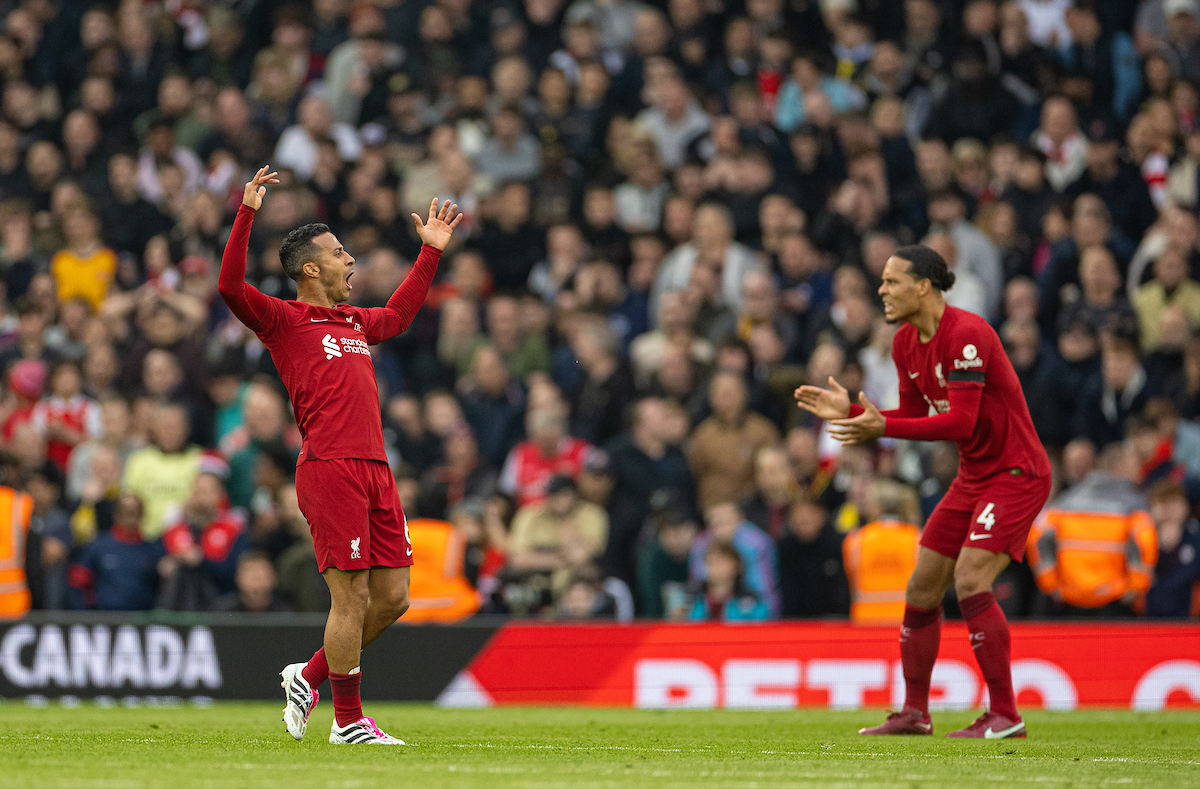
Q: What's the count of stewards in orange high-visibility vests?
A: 4